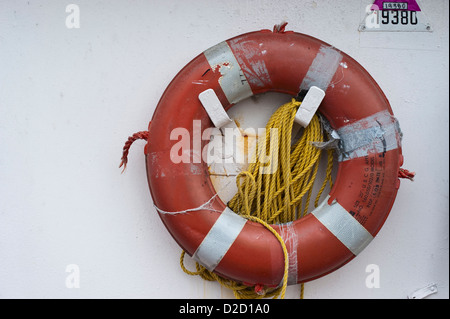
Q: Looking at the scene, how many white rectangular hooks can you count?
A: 2